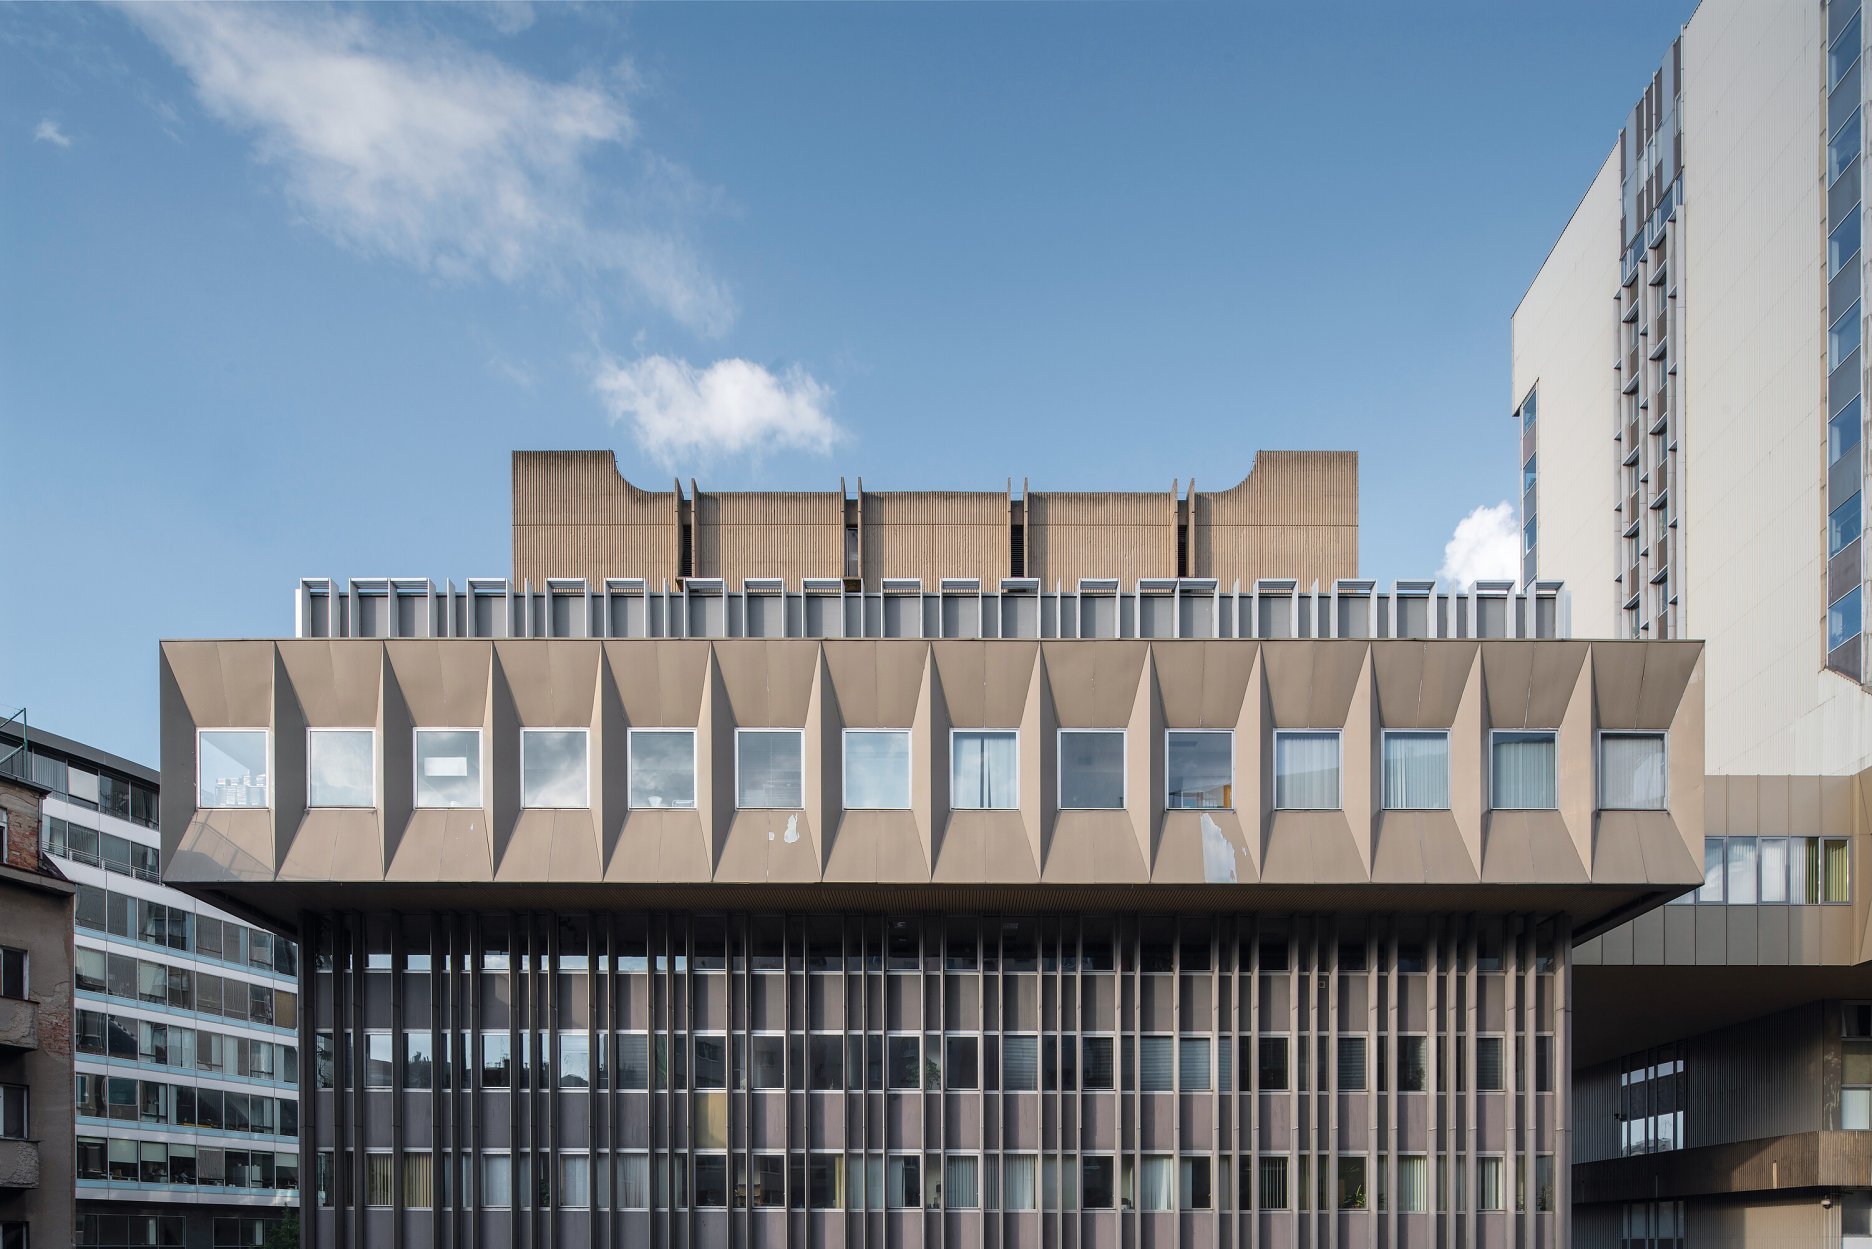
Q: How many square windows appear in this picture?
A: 14